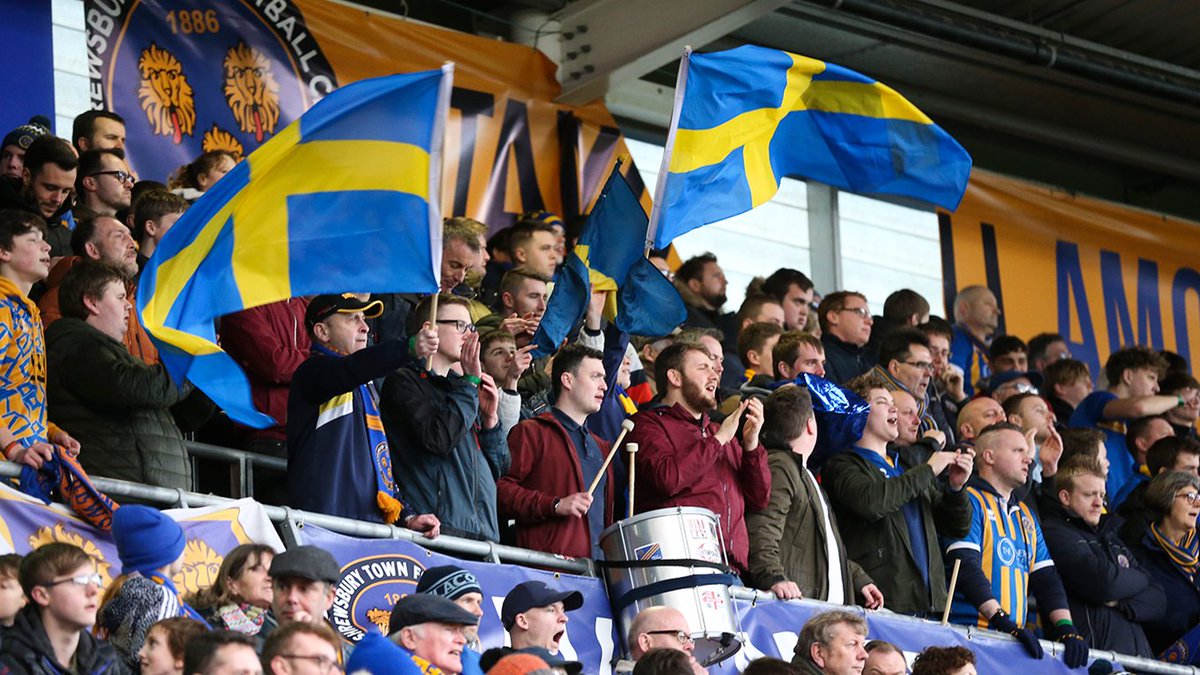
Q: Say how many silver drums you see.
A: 1